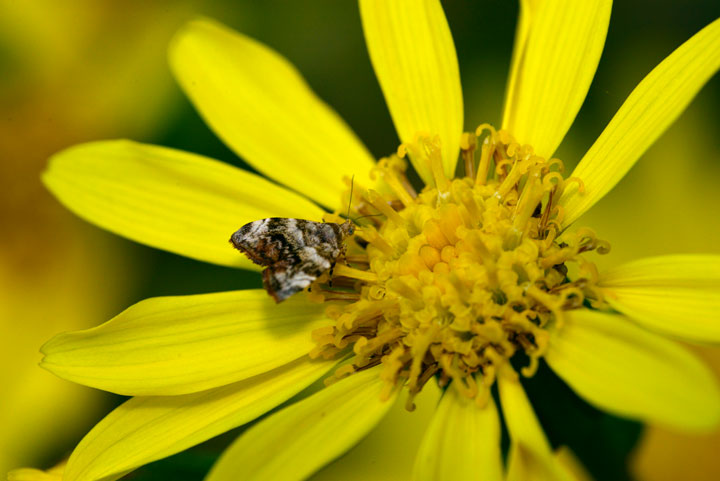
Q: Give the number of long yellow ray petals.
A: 12